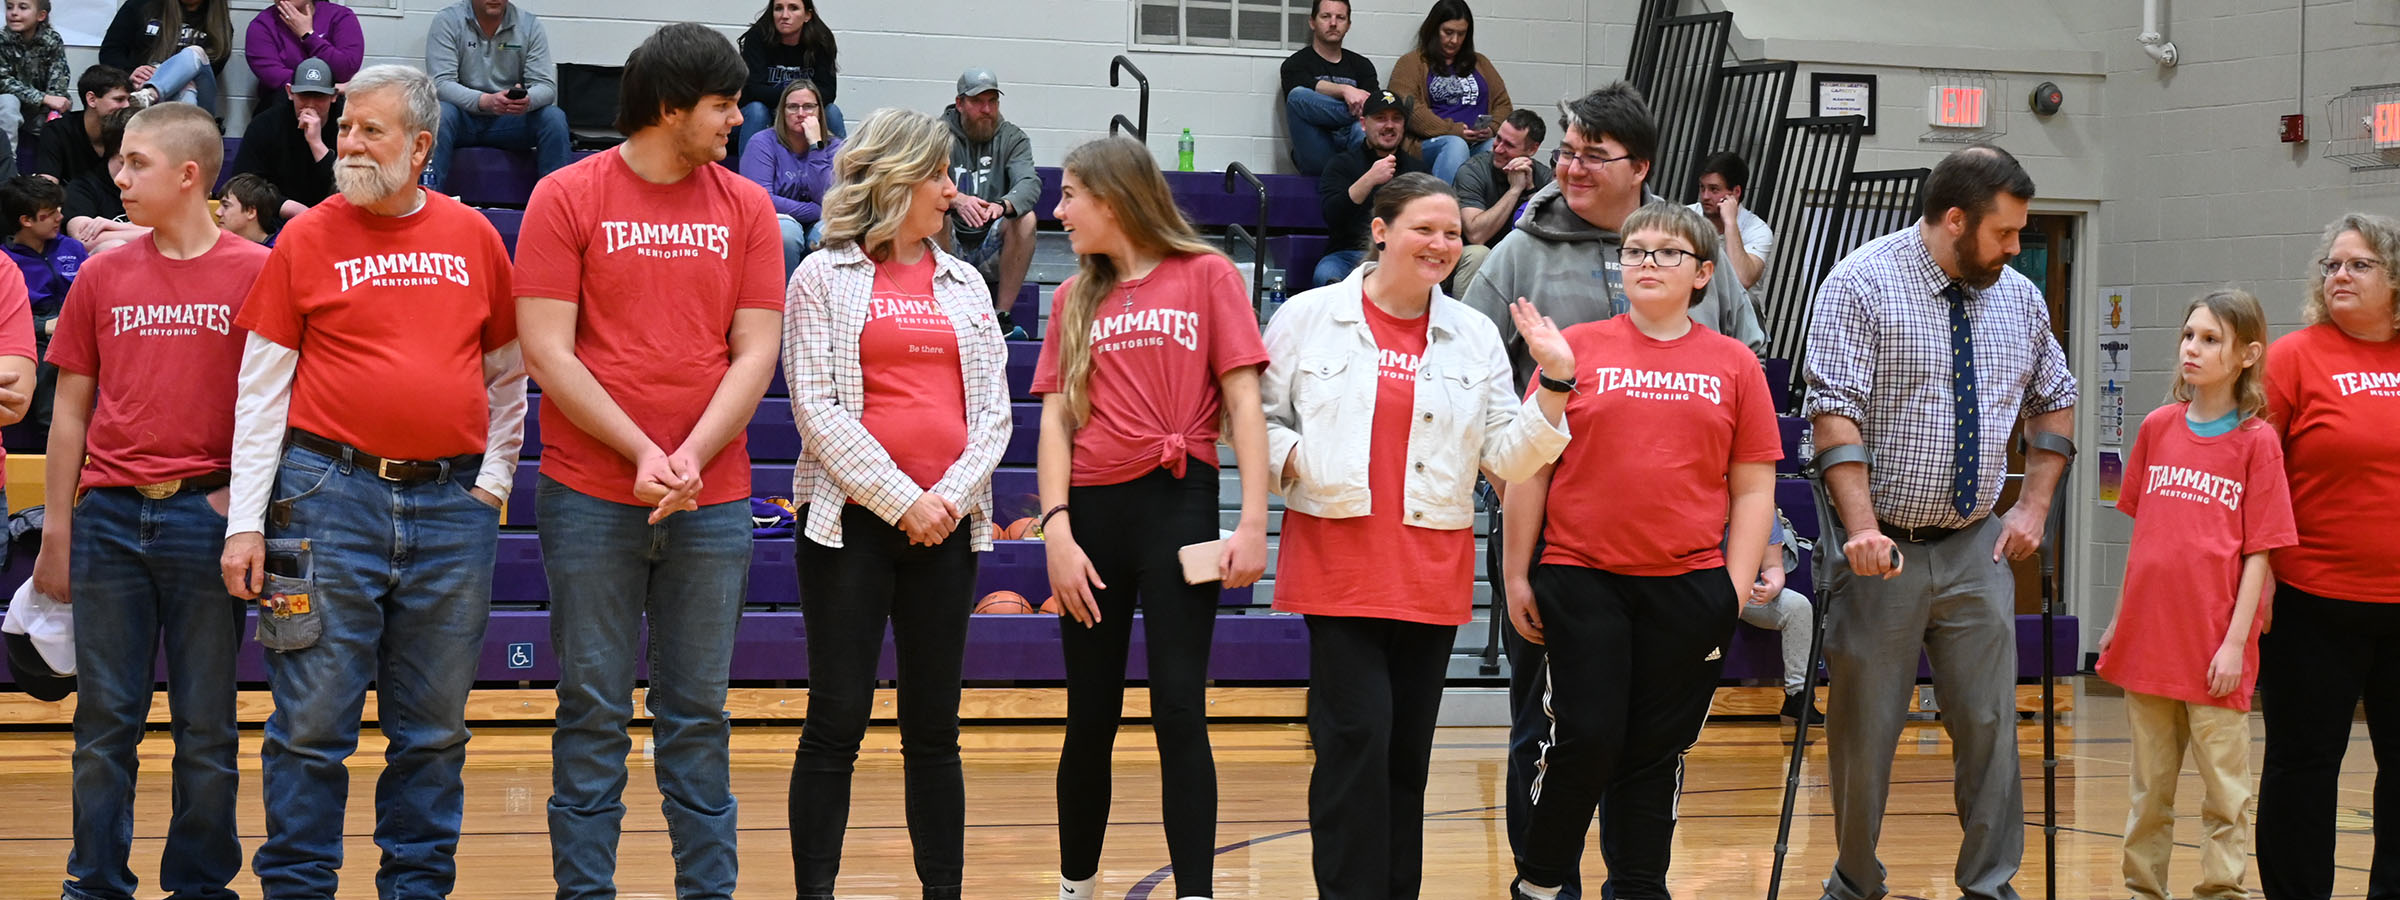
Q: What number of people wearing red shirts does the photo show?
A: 10